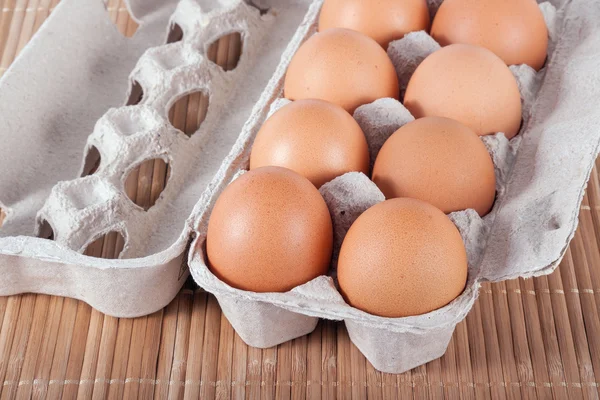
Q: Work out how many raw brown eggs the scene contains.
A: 8